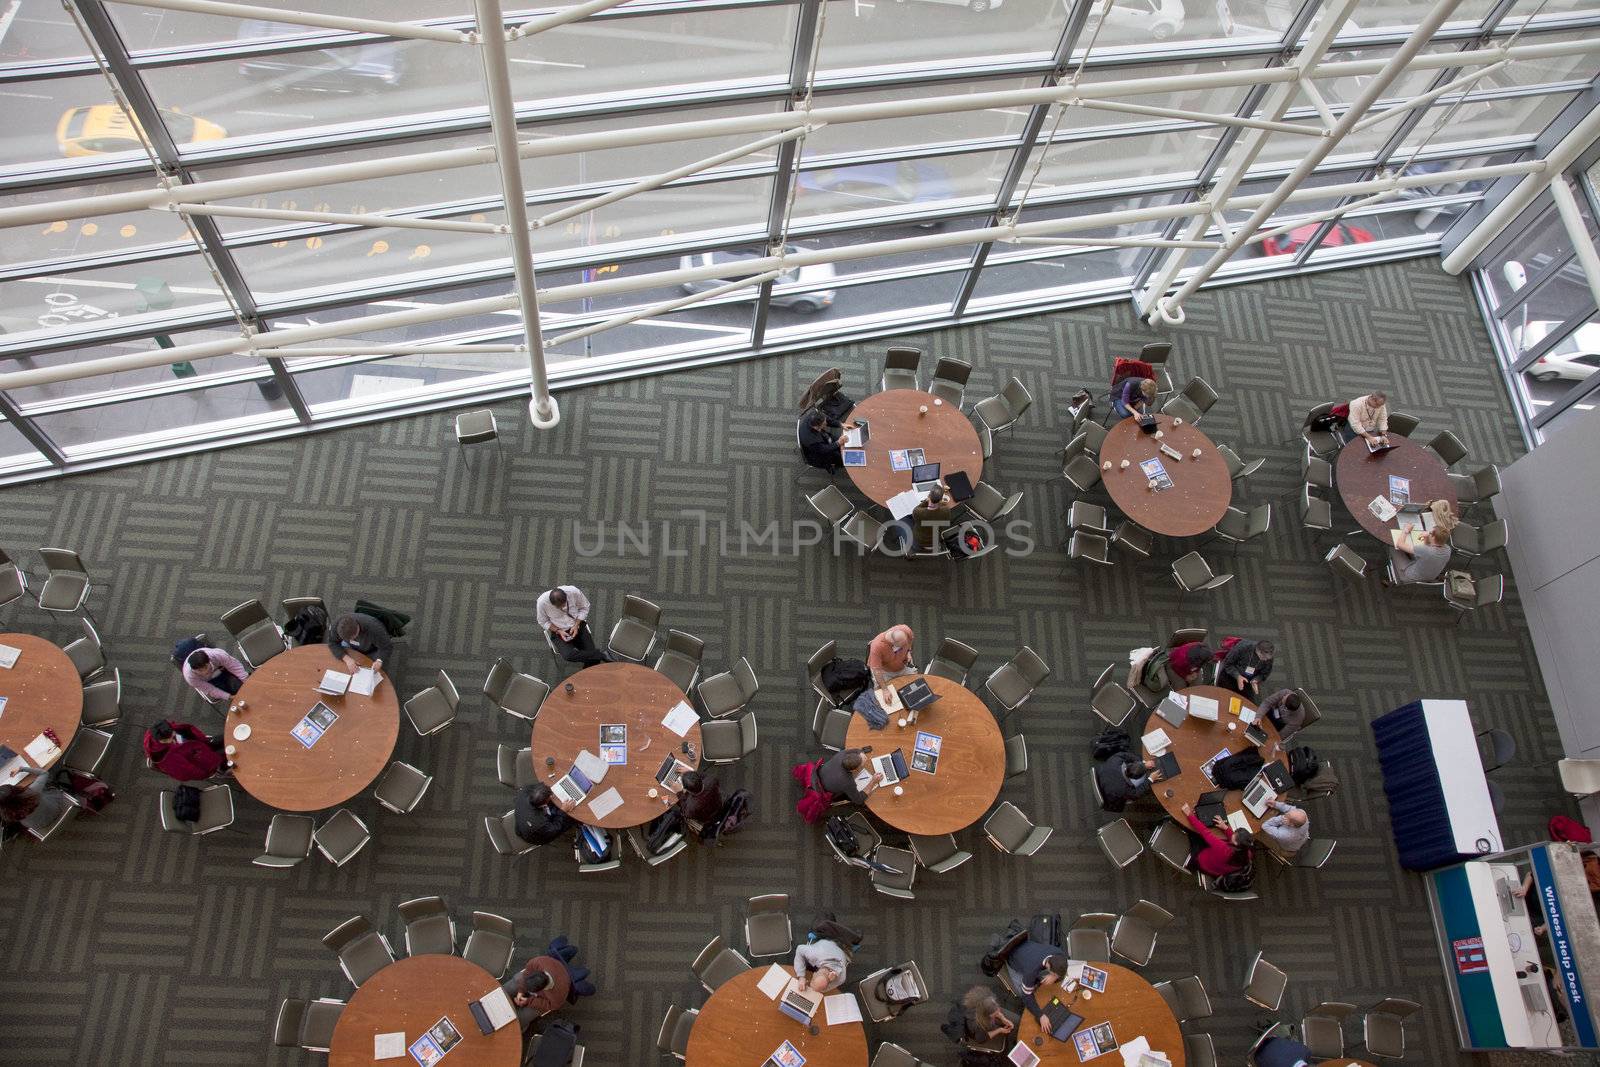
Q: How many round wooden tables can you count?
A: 12